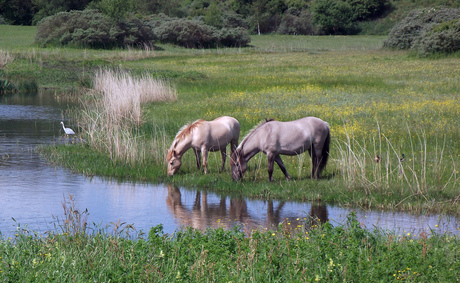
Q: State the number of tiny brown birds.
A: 2